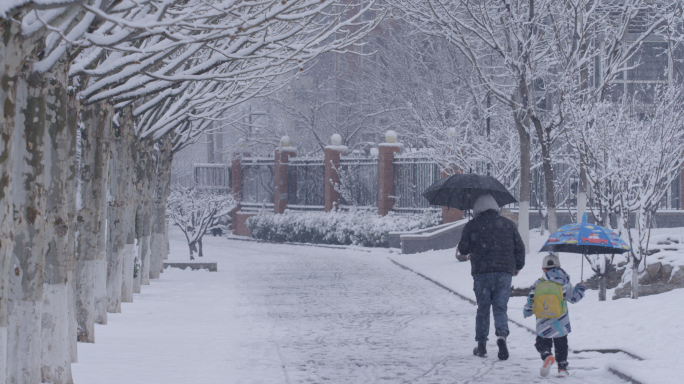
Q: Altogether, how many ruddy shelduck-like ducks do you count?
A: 0